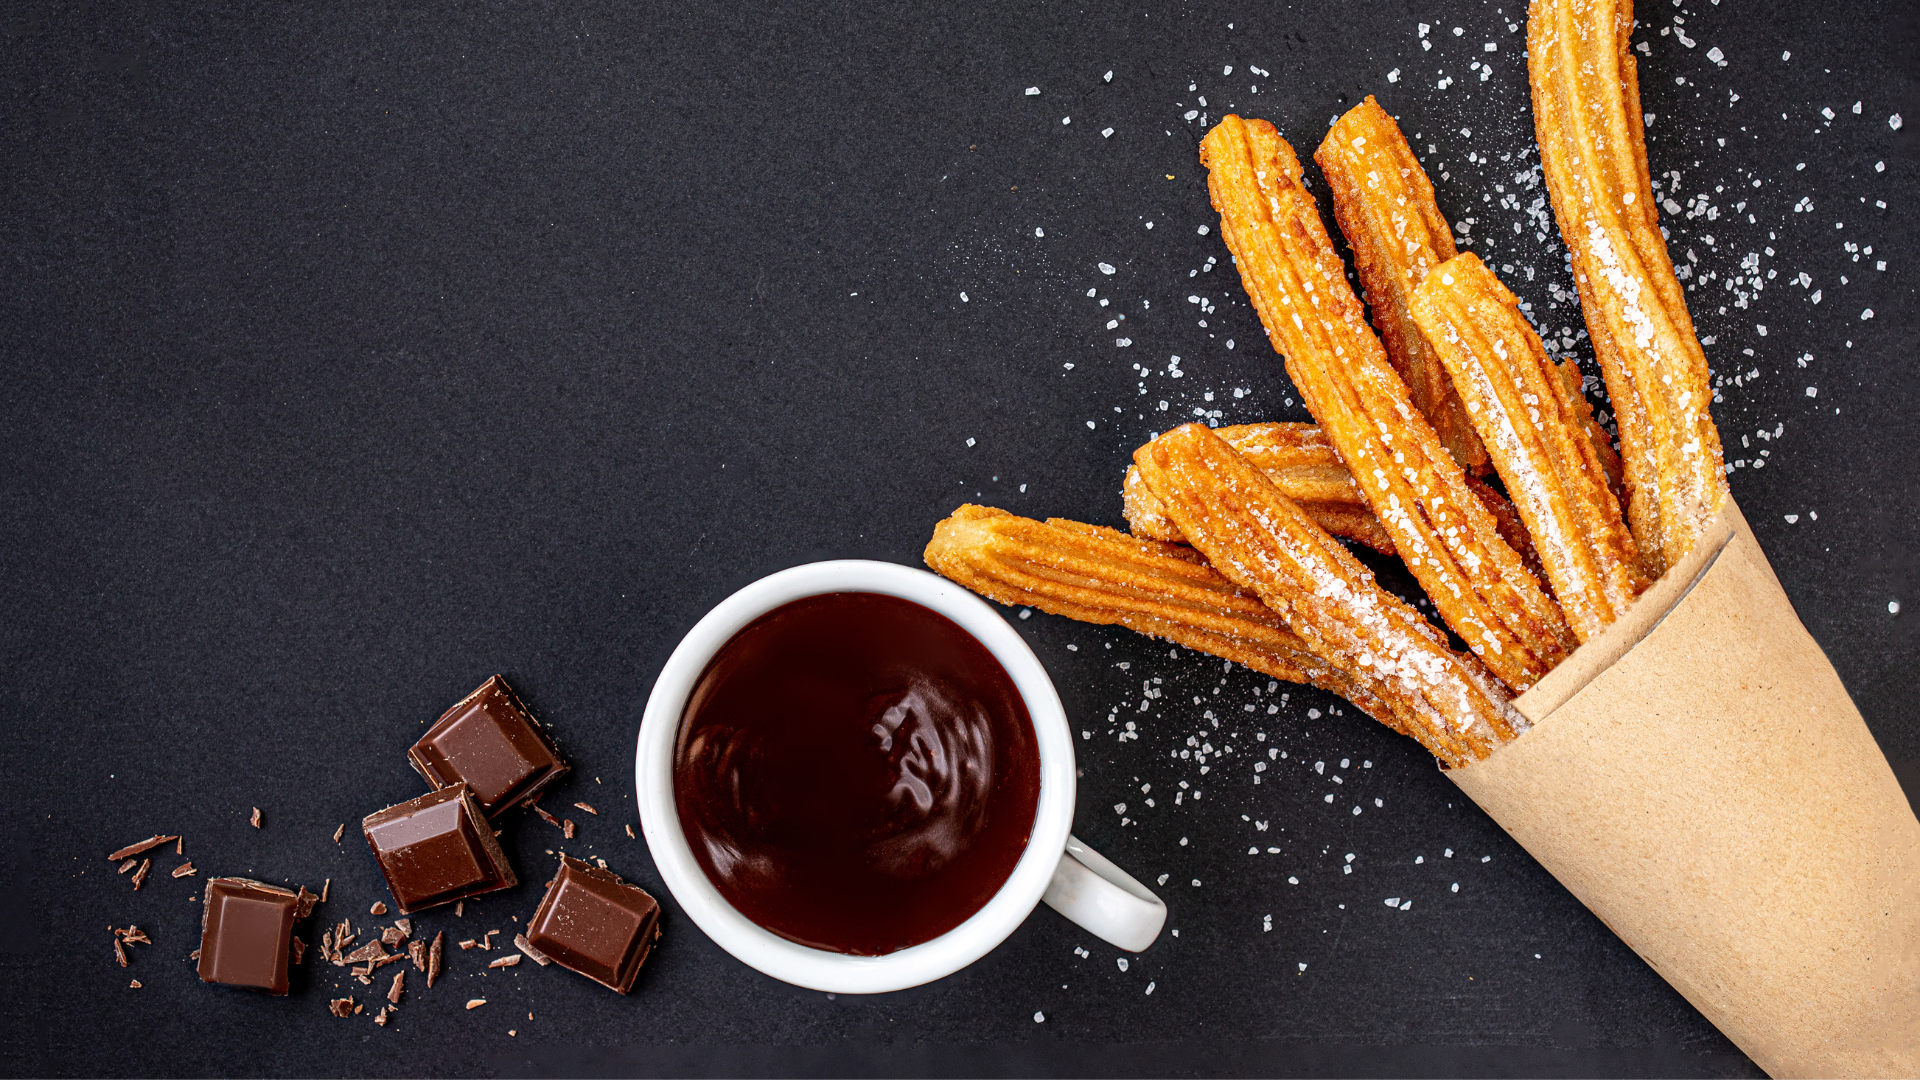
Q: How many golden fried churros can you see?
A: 7